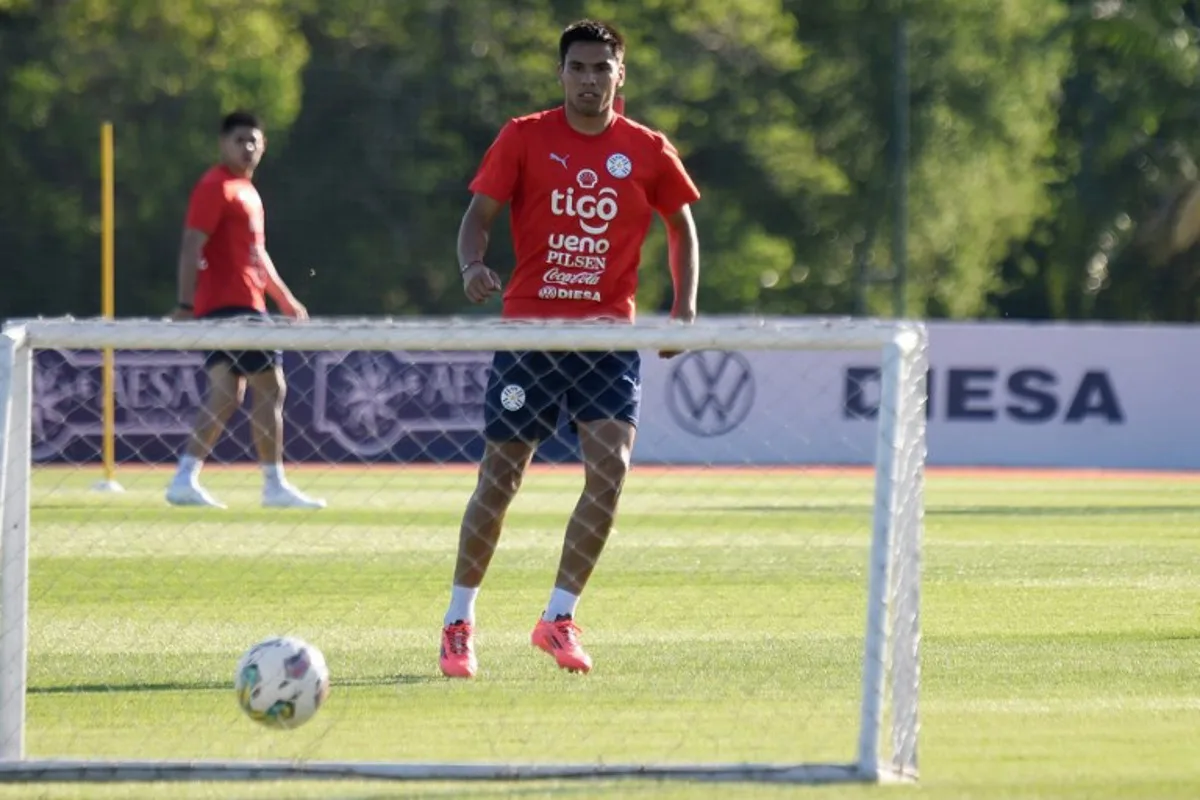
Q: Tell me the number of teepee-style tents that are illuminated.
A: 0